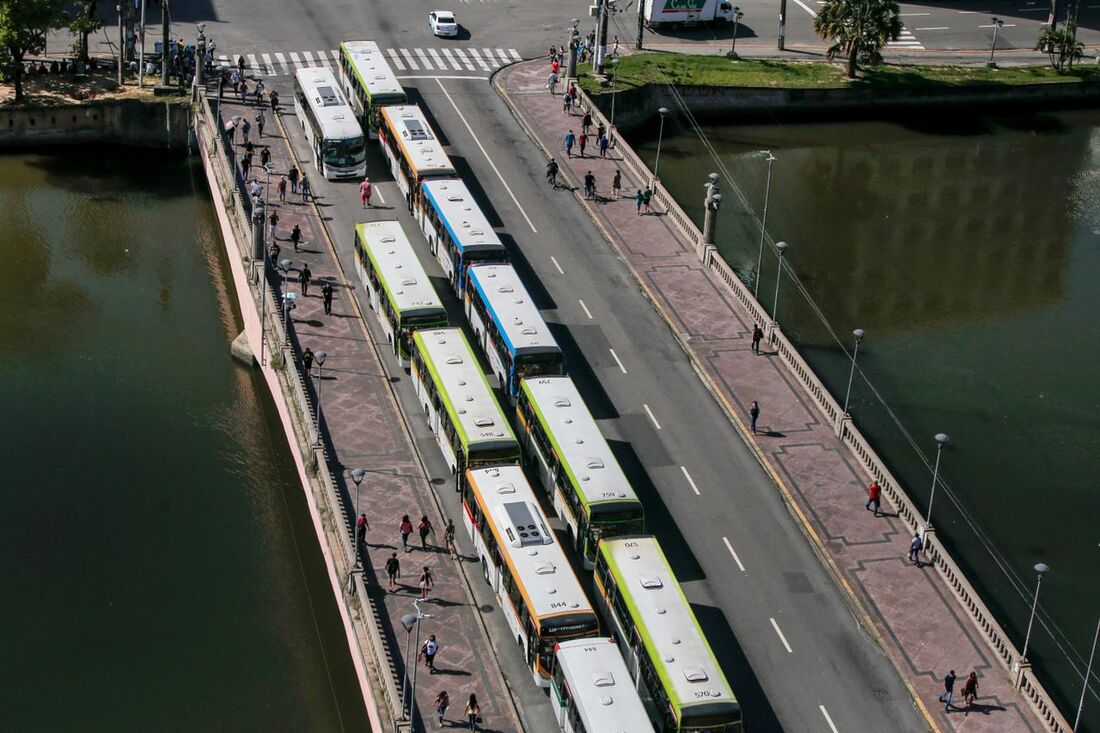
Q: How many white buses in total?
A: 2